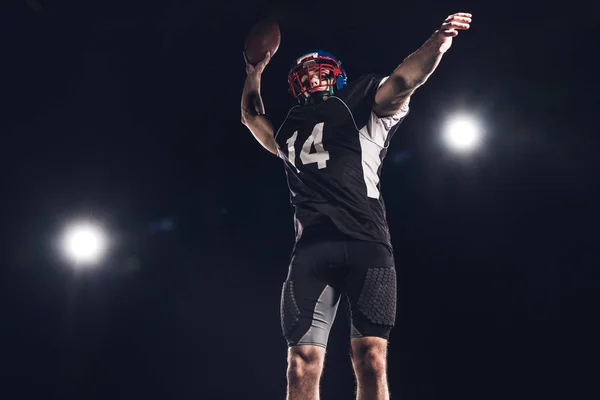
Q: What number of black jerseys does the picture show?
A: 1